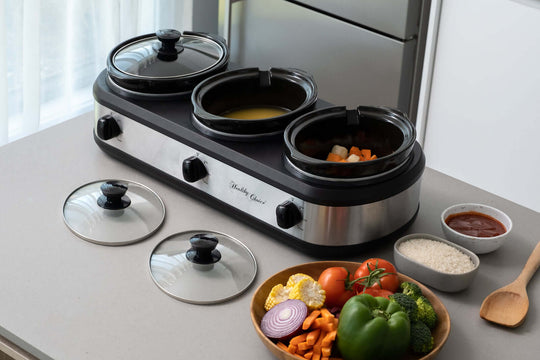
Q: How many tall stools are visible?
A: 0